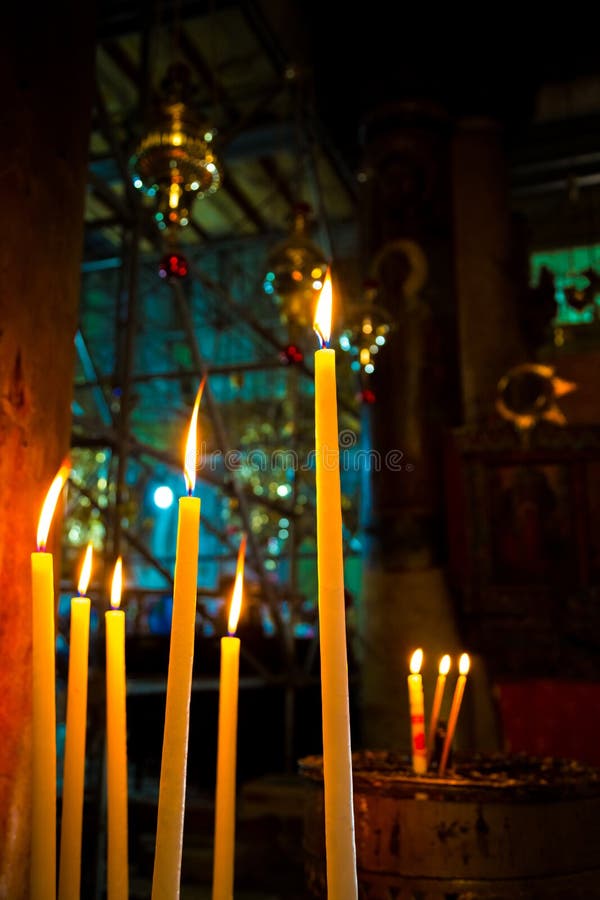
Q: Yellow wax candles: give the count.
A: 9